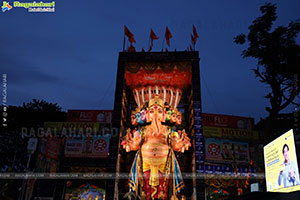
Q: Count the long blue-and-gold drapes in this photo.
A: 2